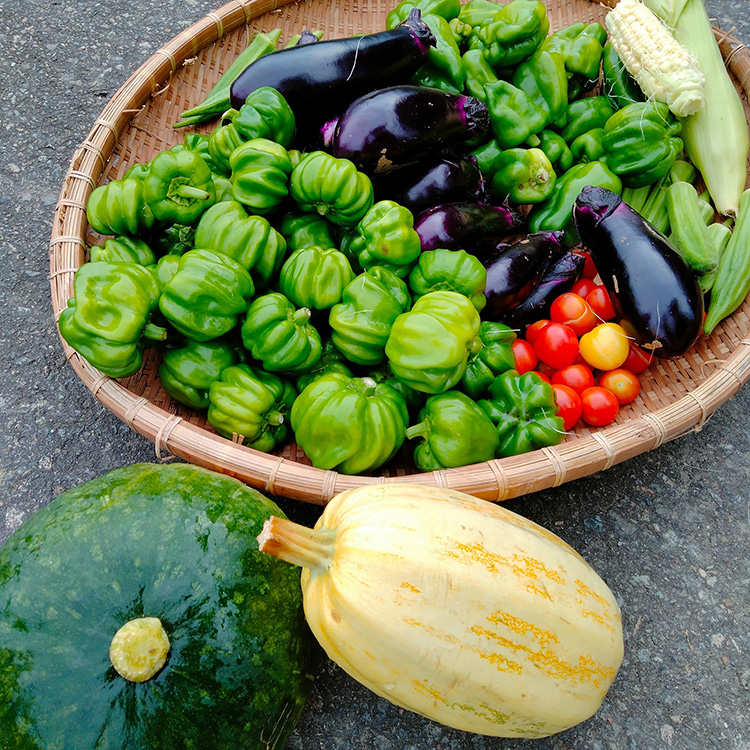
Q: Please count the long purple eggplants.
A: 7